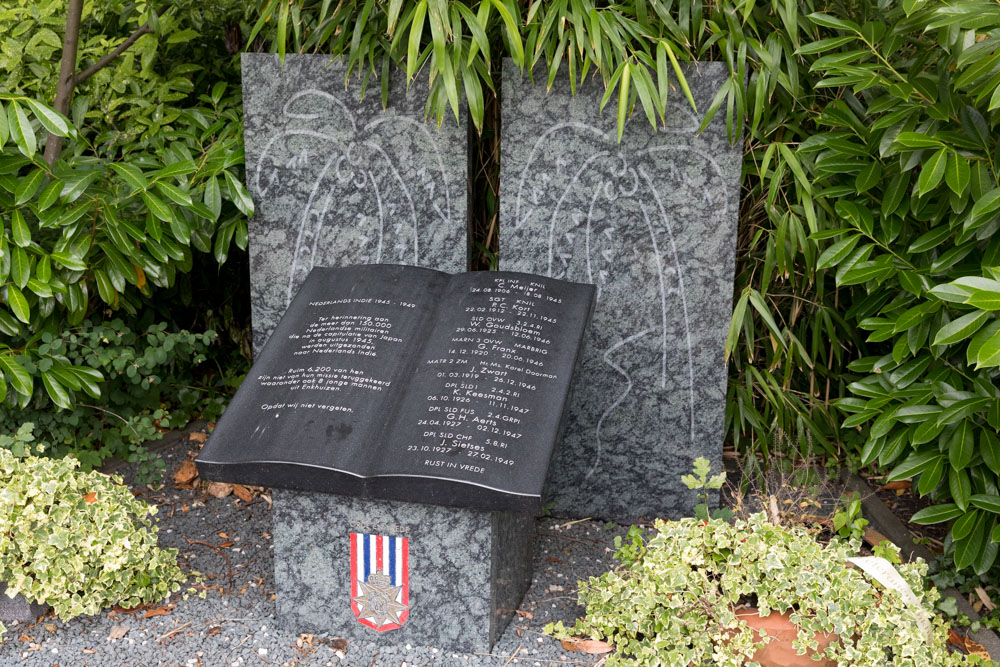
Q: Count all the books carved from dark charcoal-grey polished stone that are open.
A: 1